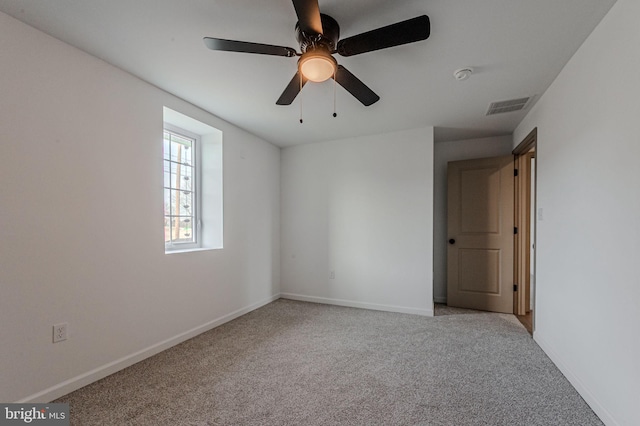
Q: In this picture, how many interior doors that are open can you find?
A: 1